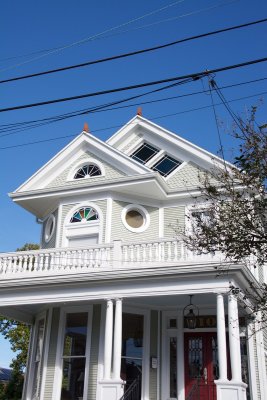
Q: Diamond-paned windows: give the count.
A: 2